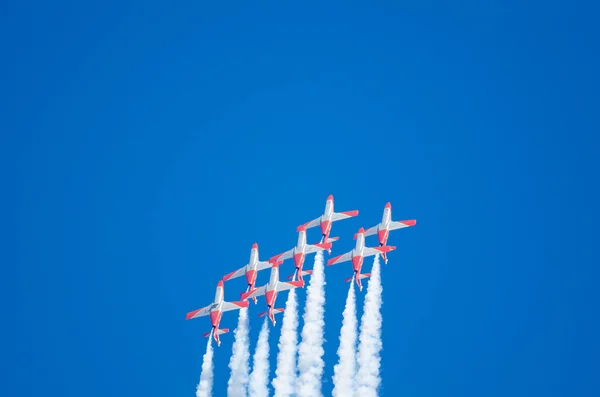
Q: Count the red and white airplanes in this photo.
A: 7